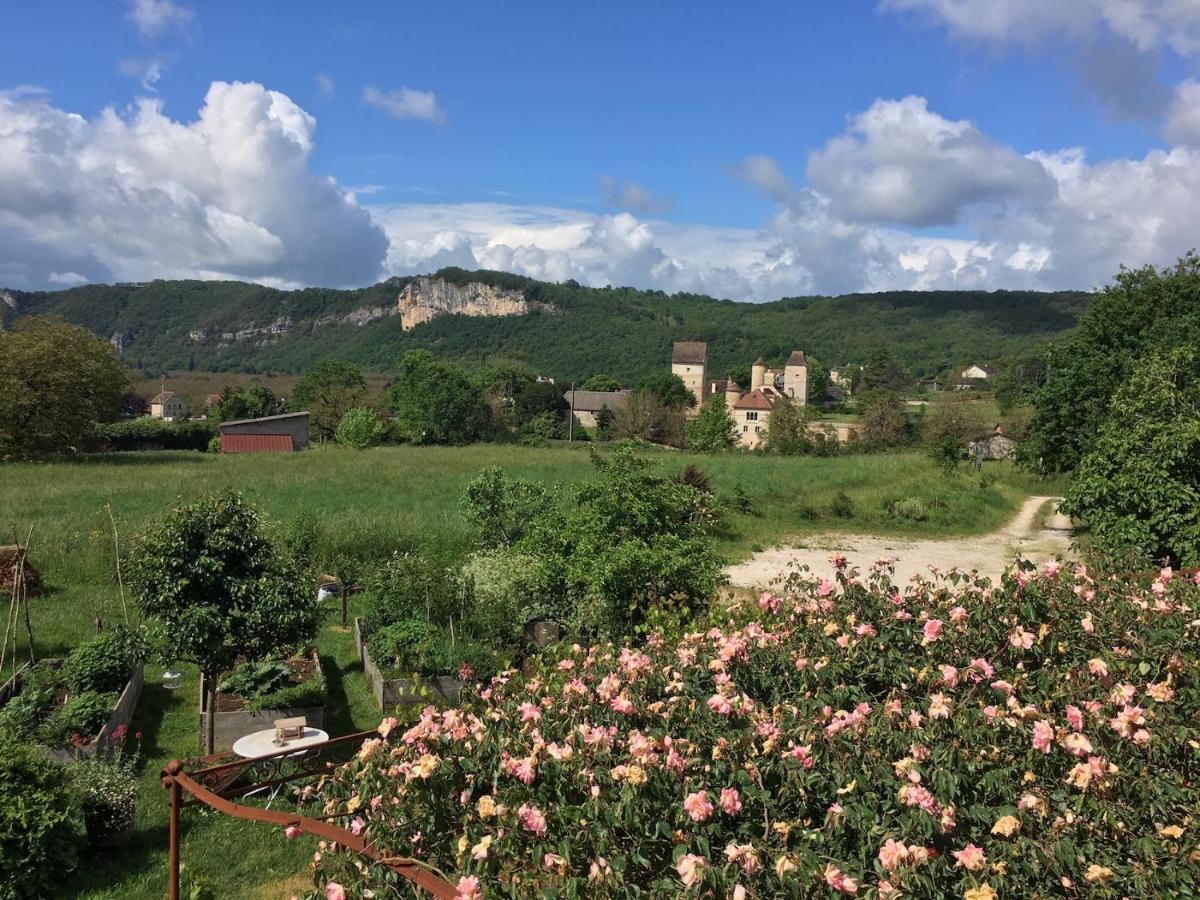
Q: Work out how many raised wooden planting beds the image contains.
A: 3